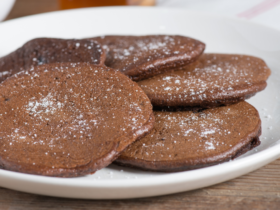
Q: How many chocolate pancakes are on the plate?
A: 5